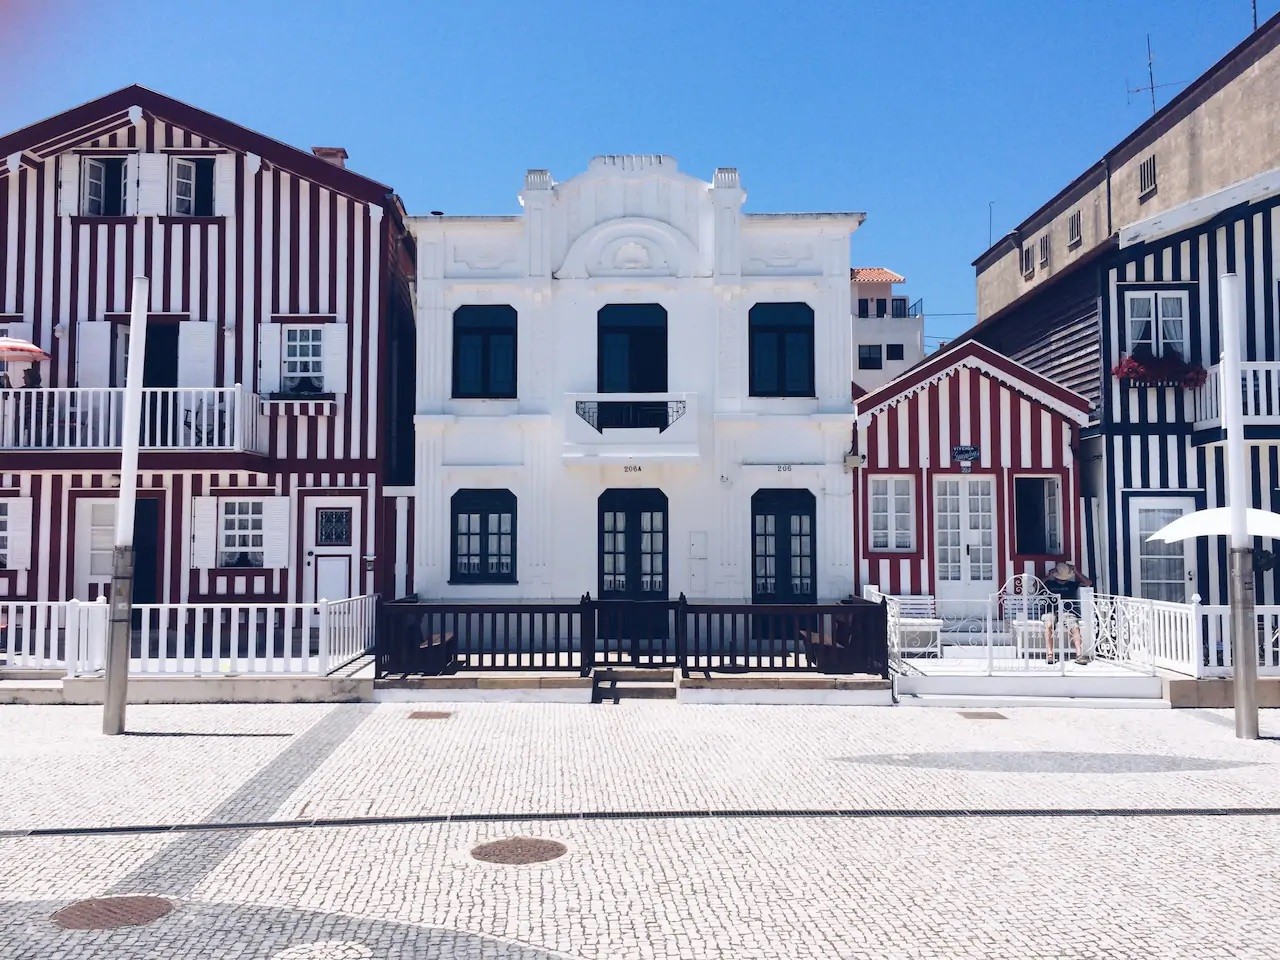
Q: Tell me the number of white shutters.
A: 12